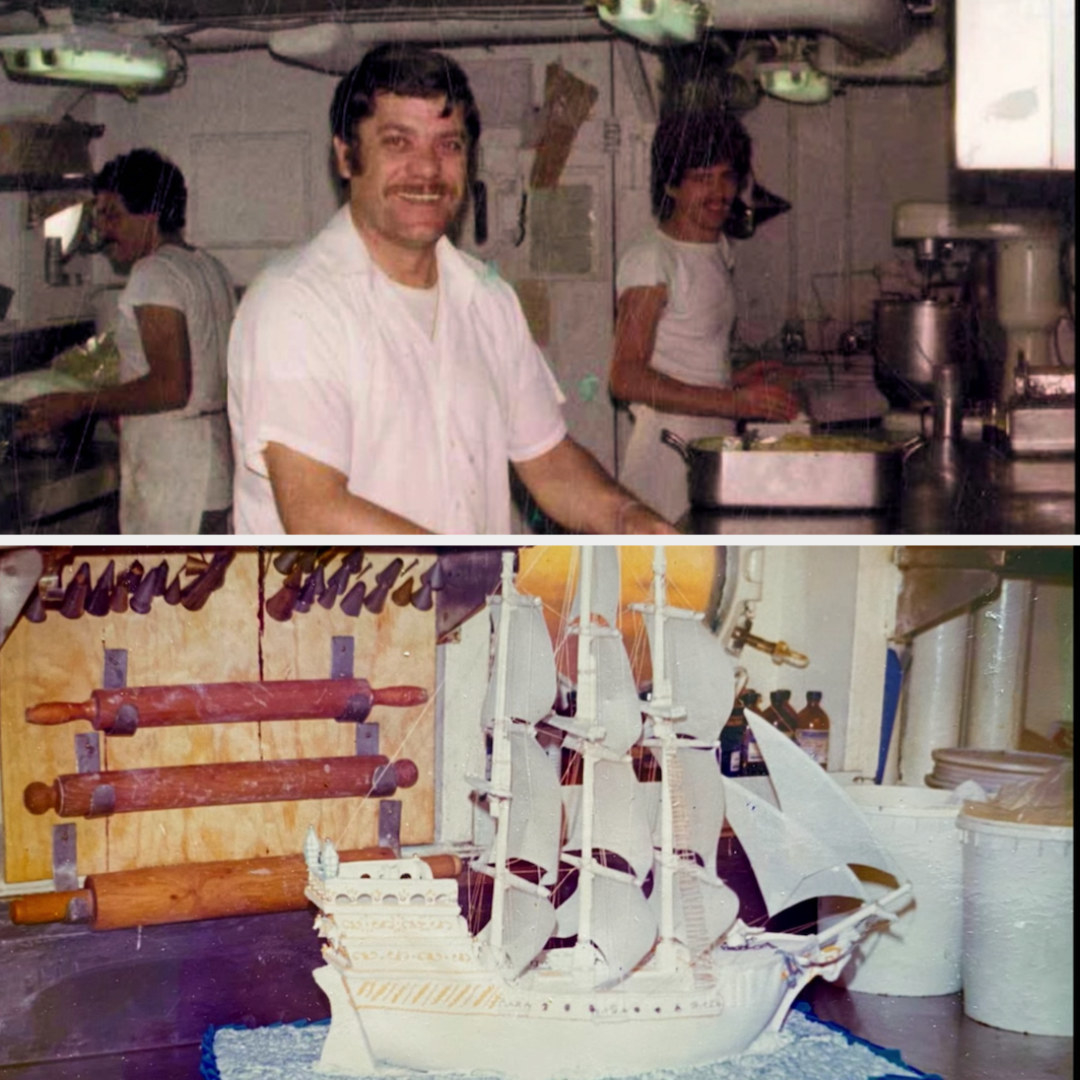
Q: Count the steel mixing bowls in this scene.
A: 1